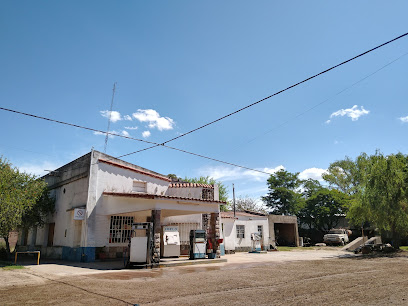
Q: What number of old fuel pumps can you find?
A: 3